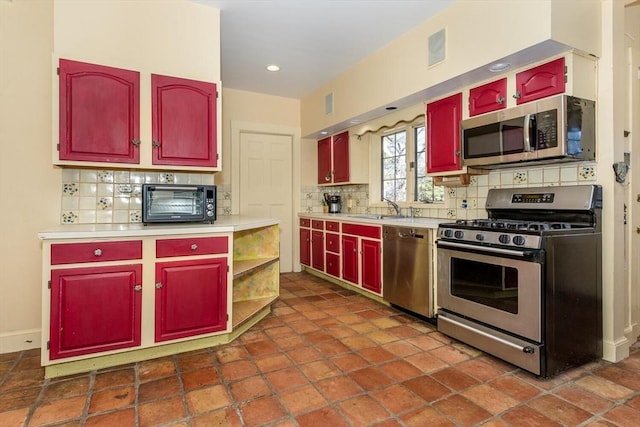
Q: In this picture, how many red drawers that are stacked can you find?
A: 3